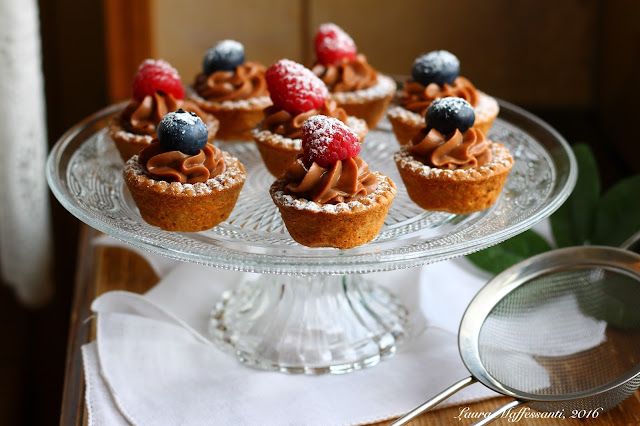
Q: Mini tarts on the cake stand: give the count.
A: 8